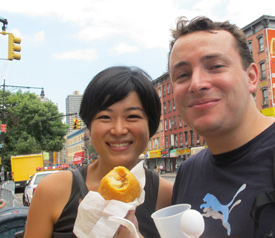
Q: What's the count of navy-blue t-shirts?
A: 1